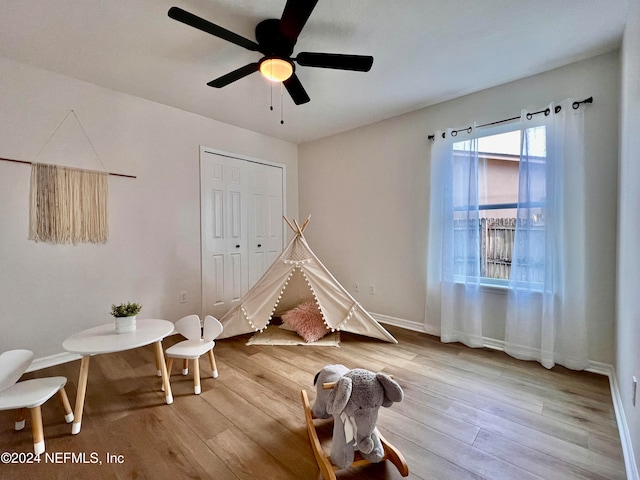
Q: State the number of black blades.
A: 5